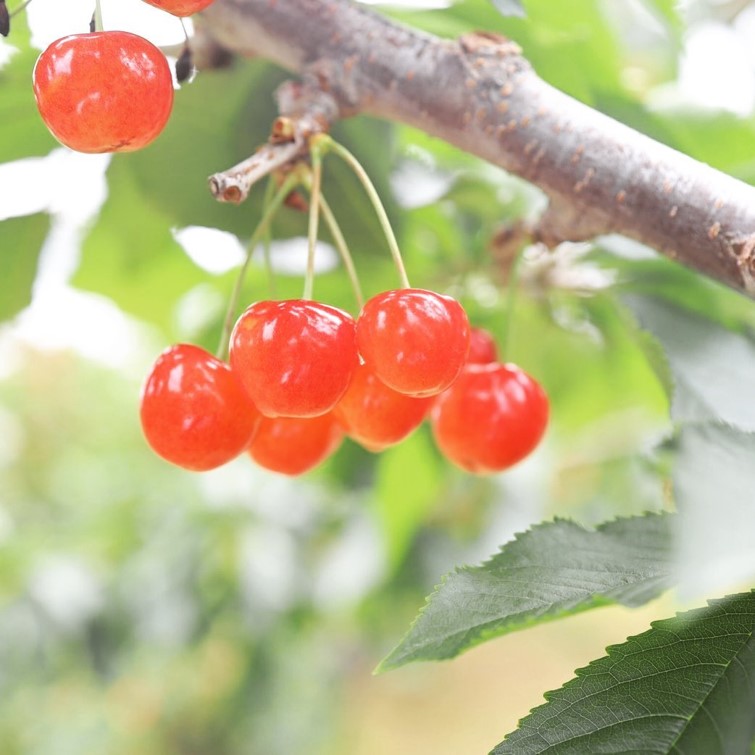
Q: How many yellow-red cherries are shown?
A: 9